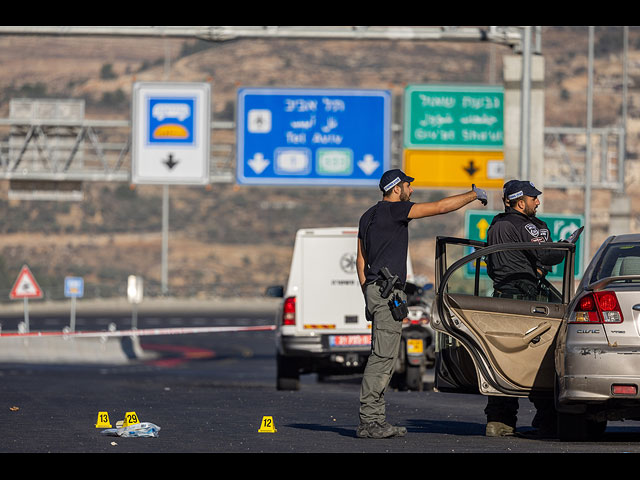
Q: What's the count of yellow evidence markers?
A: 3